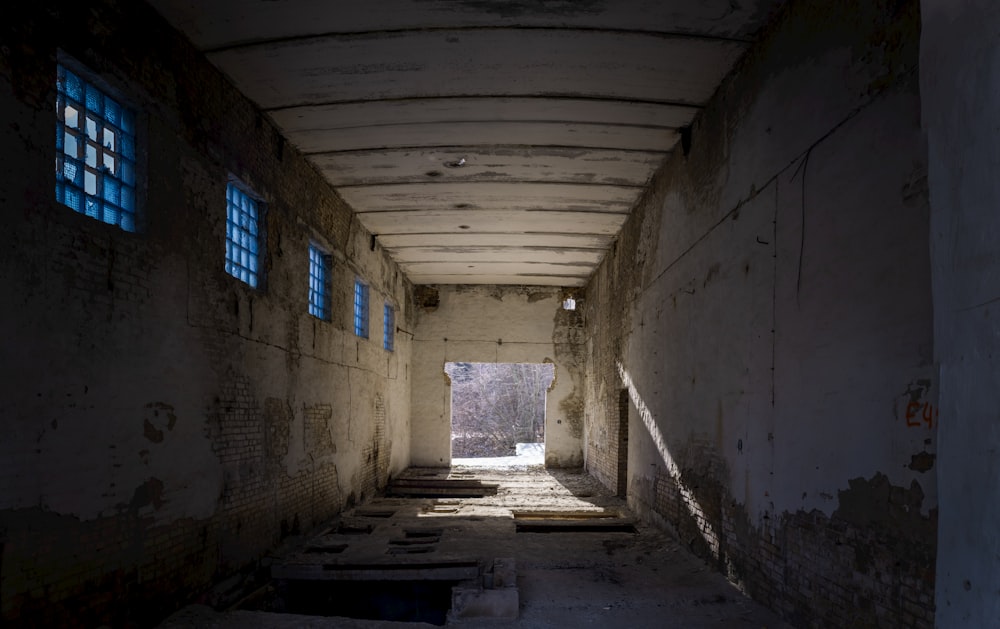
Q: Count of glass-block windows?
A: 5